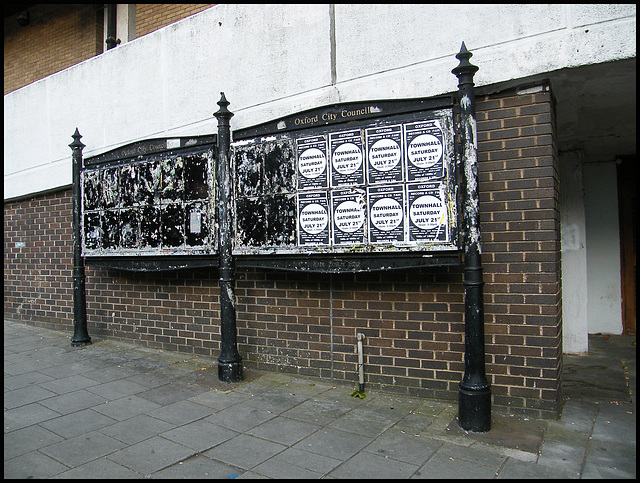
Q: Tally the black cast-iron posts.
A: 3